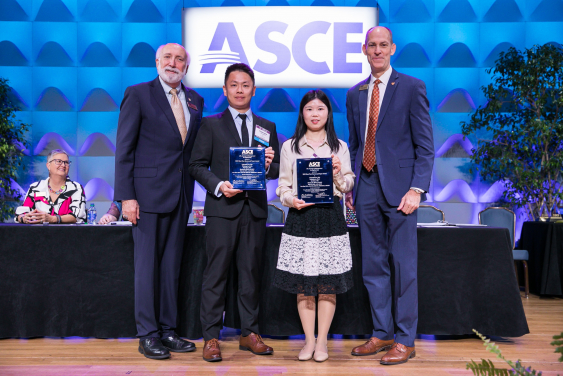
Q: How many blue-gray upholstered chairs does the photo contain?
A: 3